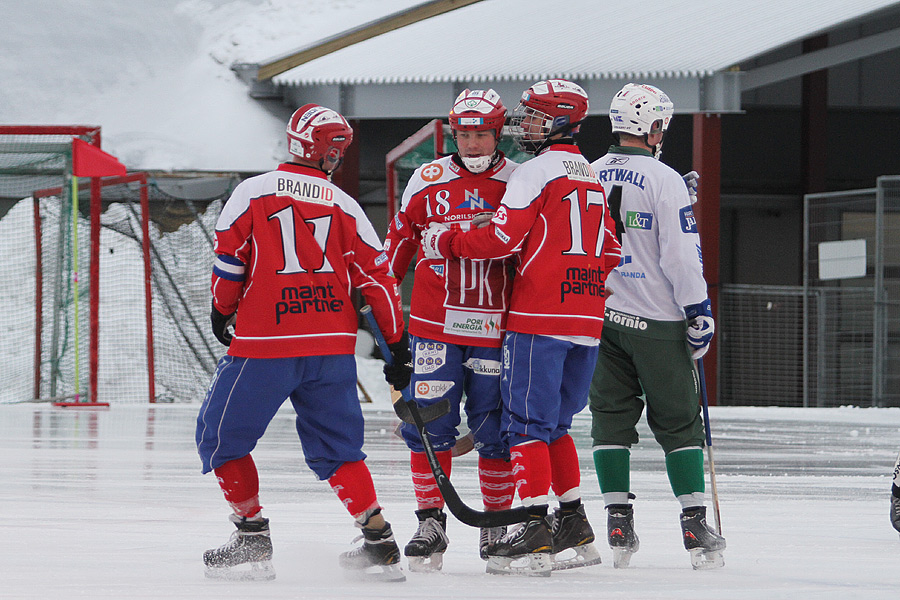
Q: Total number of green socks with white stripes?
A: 2